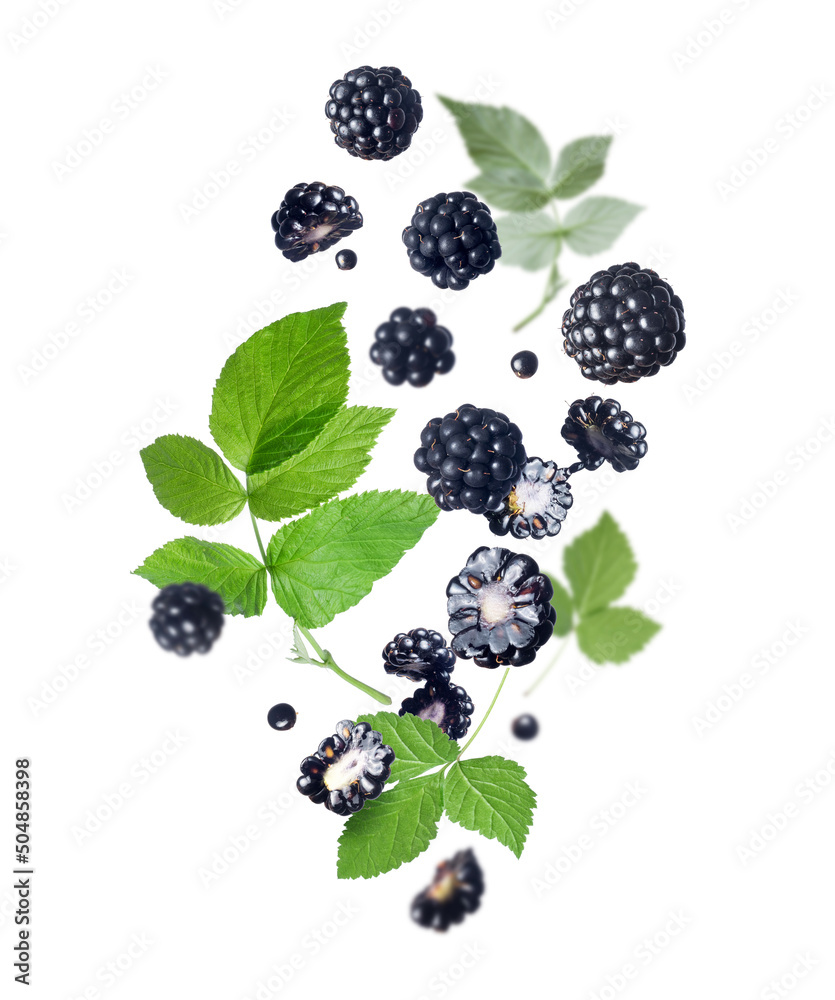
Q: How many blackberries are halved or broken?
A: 8